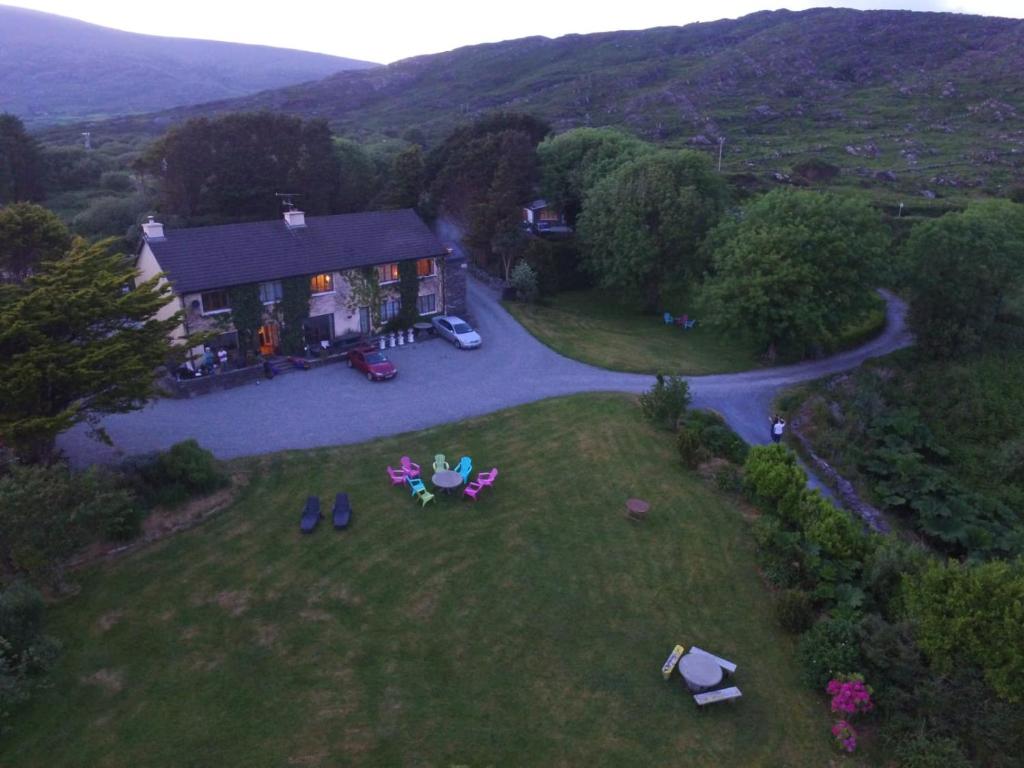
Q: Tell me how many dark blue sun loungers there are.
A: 2